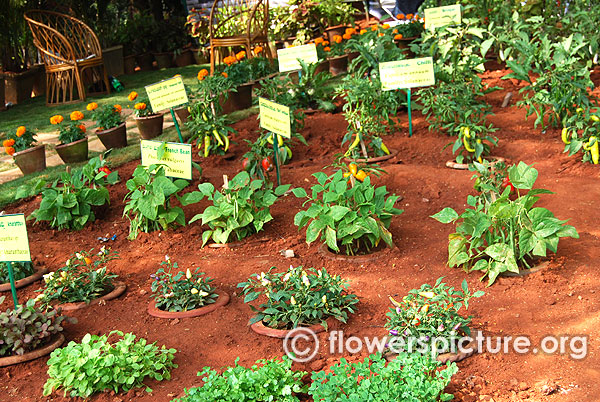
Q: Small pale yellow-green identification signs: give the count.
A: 7